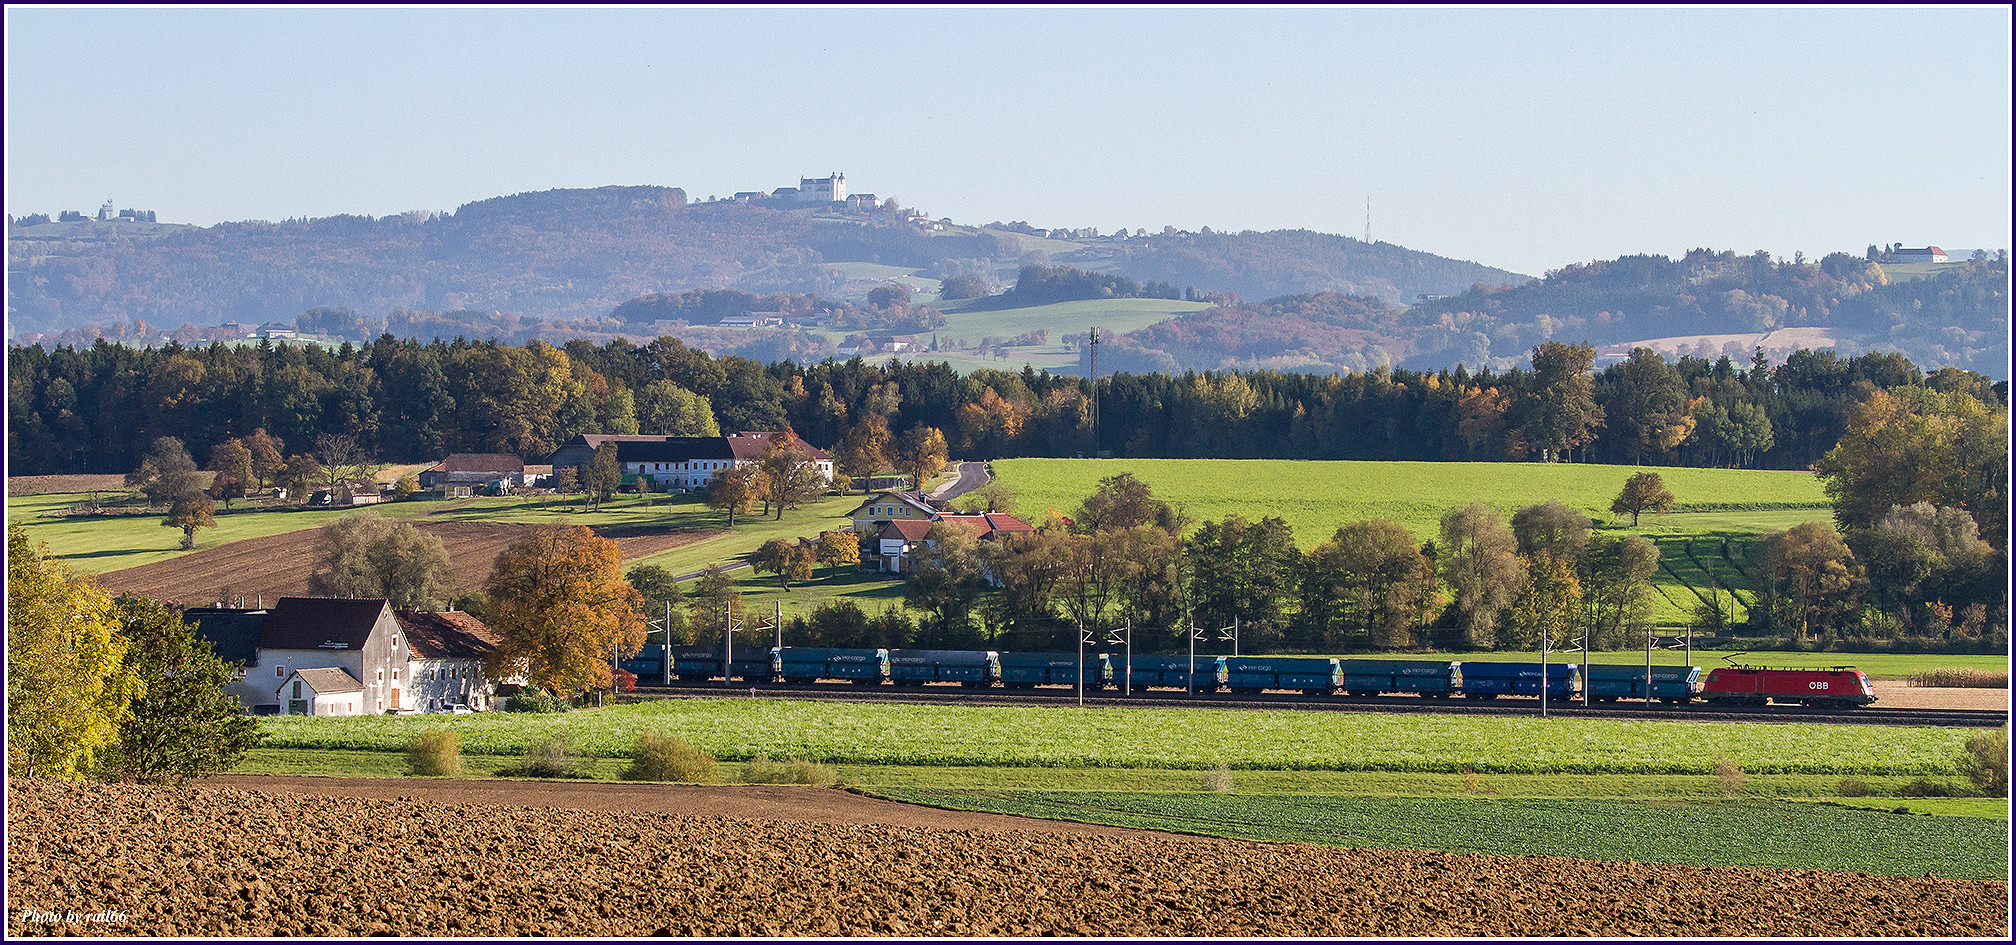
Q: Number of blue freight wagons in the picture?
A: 10